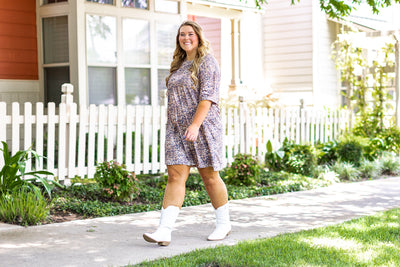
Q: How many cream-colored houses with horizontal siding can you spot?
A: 1